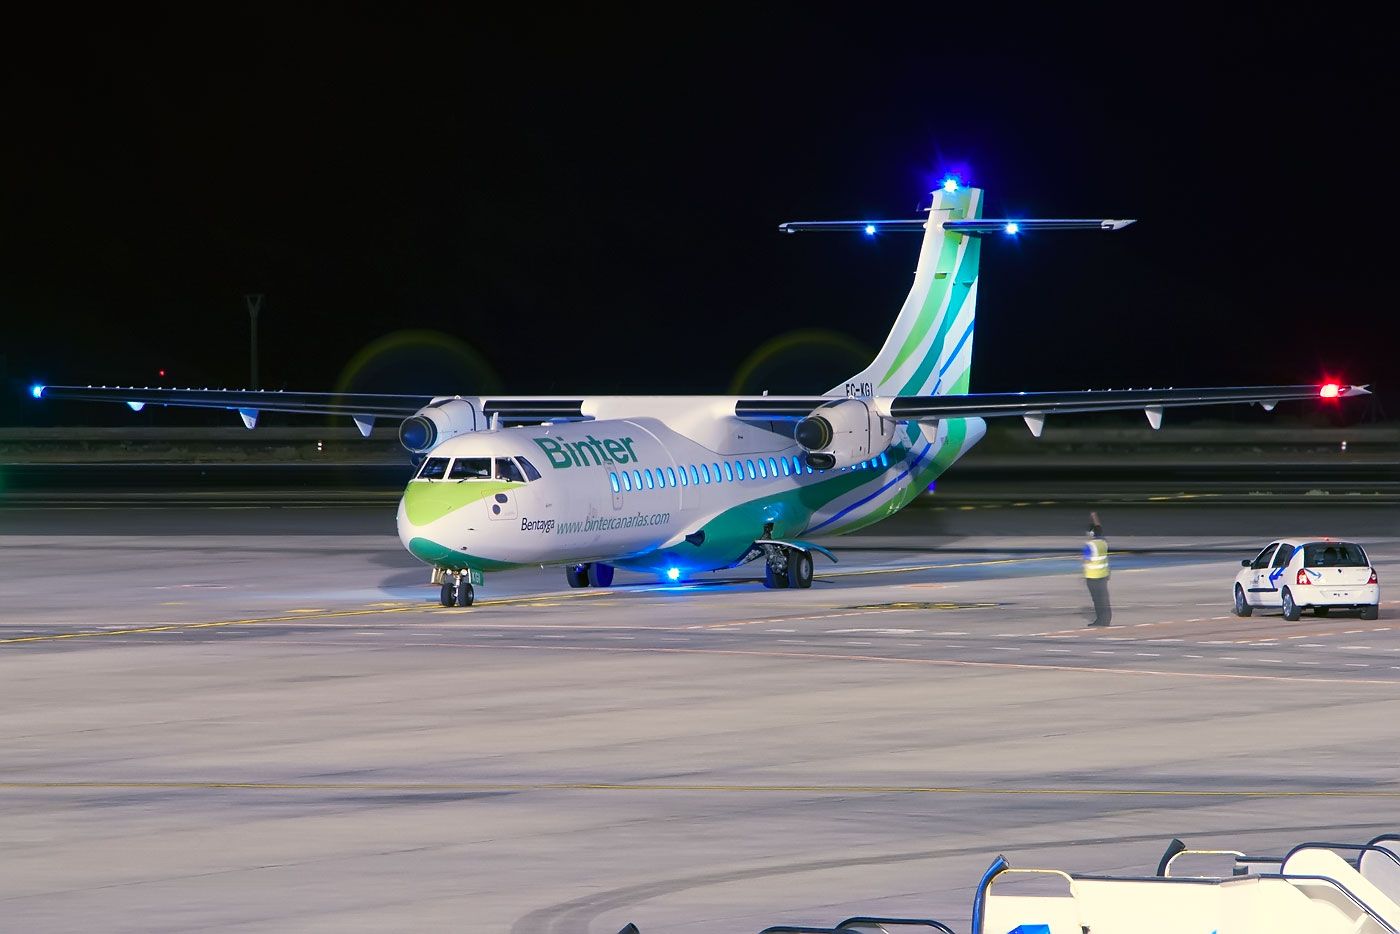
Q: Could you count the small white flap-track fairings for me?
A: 7